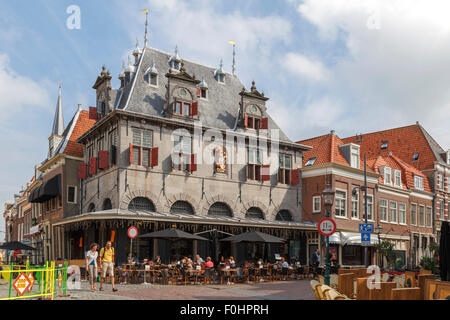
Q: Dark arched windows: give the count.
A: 7